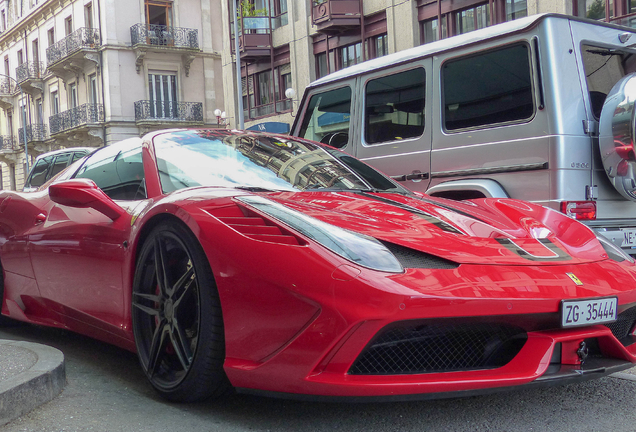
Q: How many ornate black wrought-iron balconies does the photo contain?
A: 8